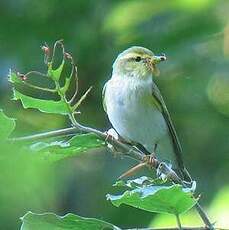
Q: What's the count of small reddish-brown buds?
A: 3